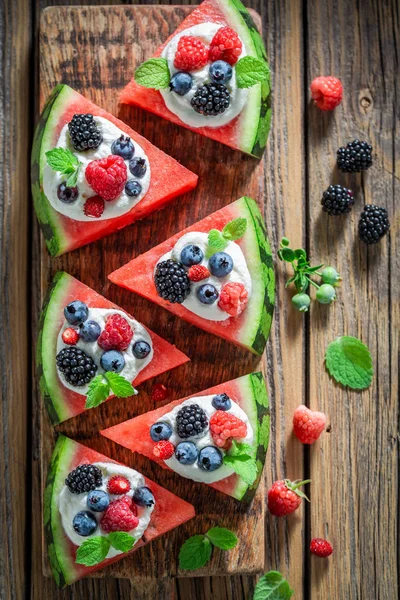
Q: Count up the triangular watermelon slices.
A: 6